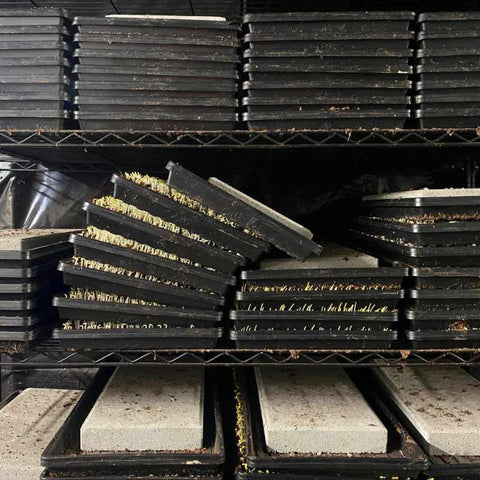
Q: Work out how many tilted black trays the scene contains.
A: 6